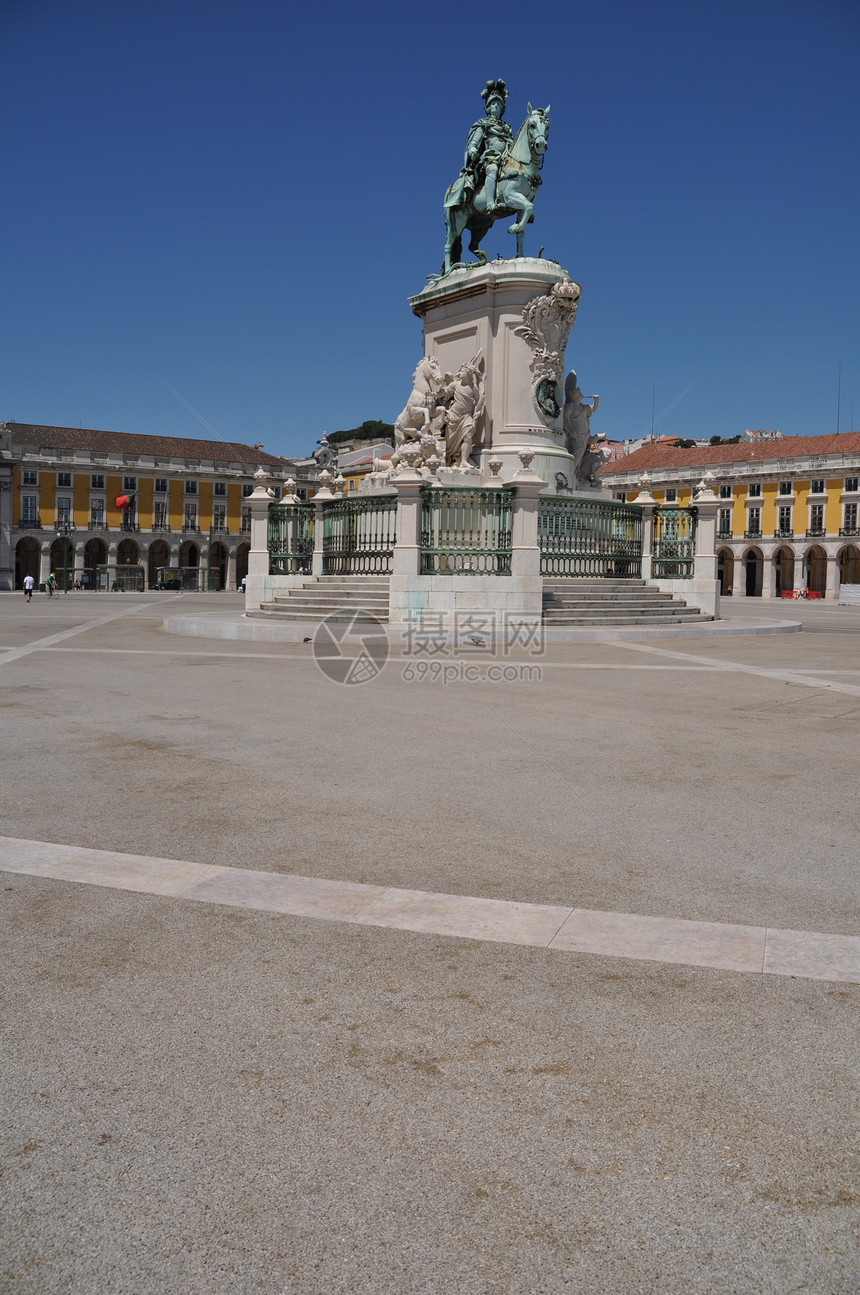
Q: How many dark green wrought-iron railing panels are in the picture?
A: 5